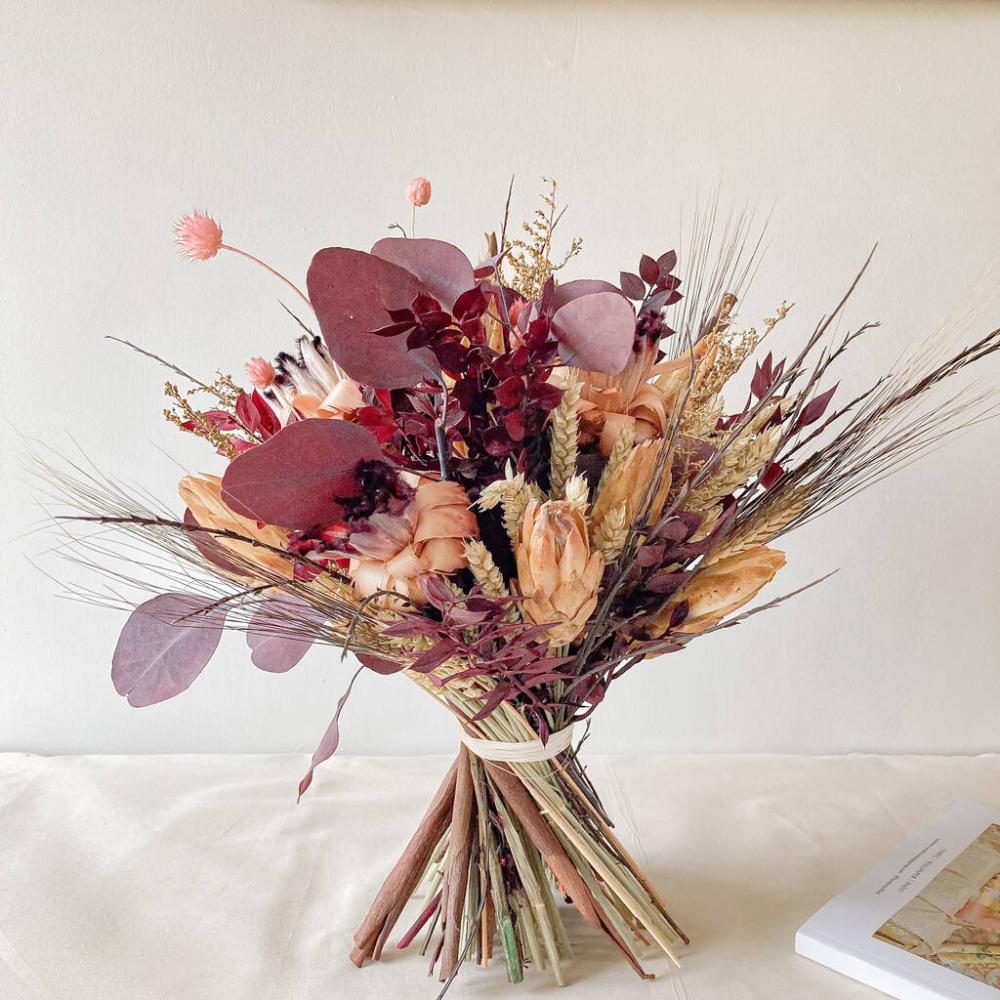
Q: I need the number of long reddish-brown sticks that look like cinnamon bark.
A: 3